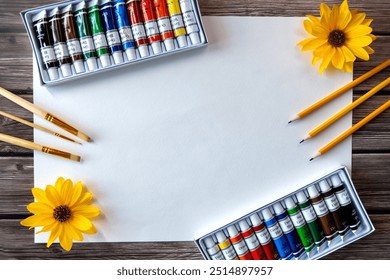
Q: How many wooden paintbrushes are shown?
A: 3